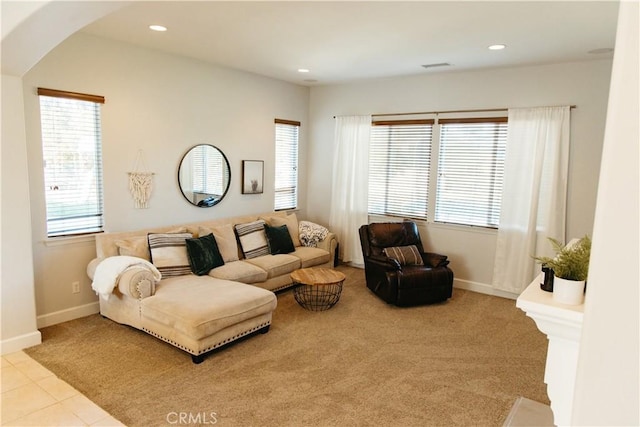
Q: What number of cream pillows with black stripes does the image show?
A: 2